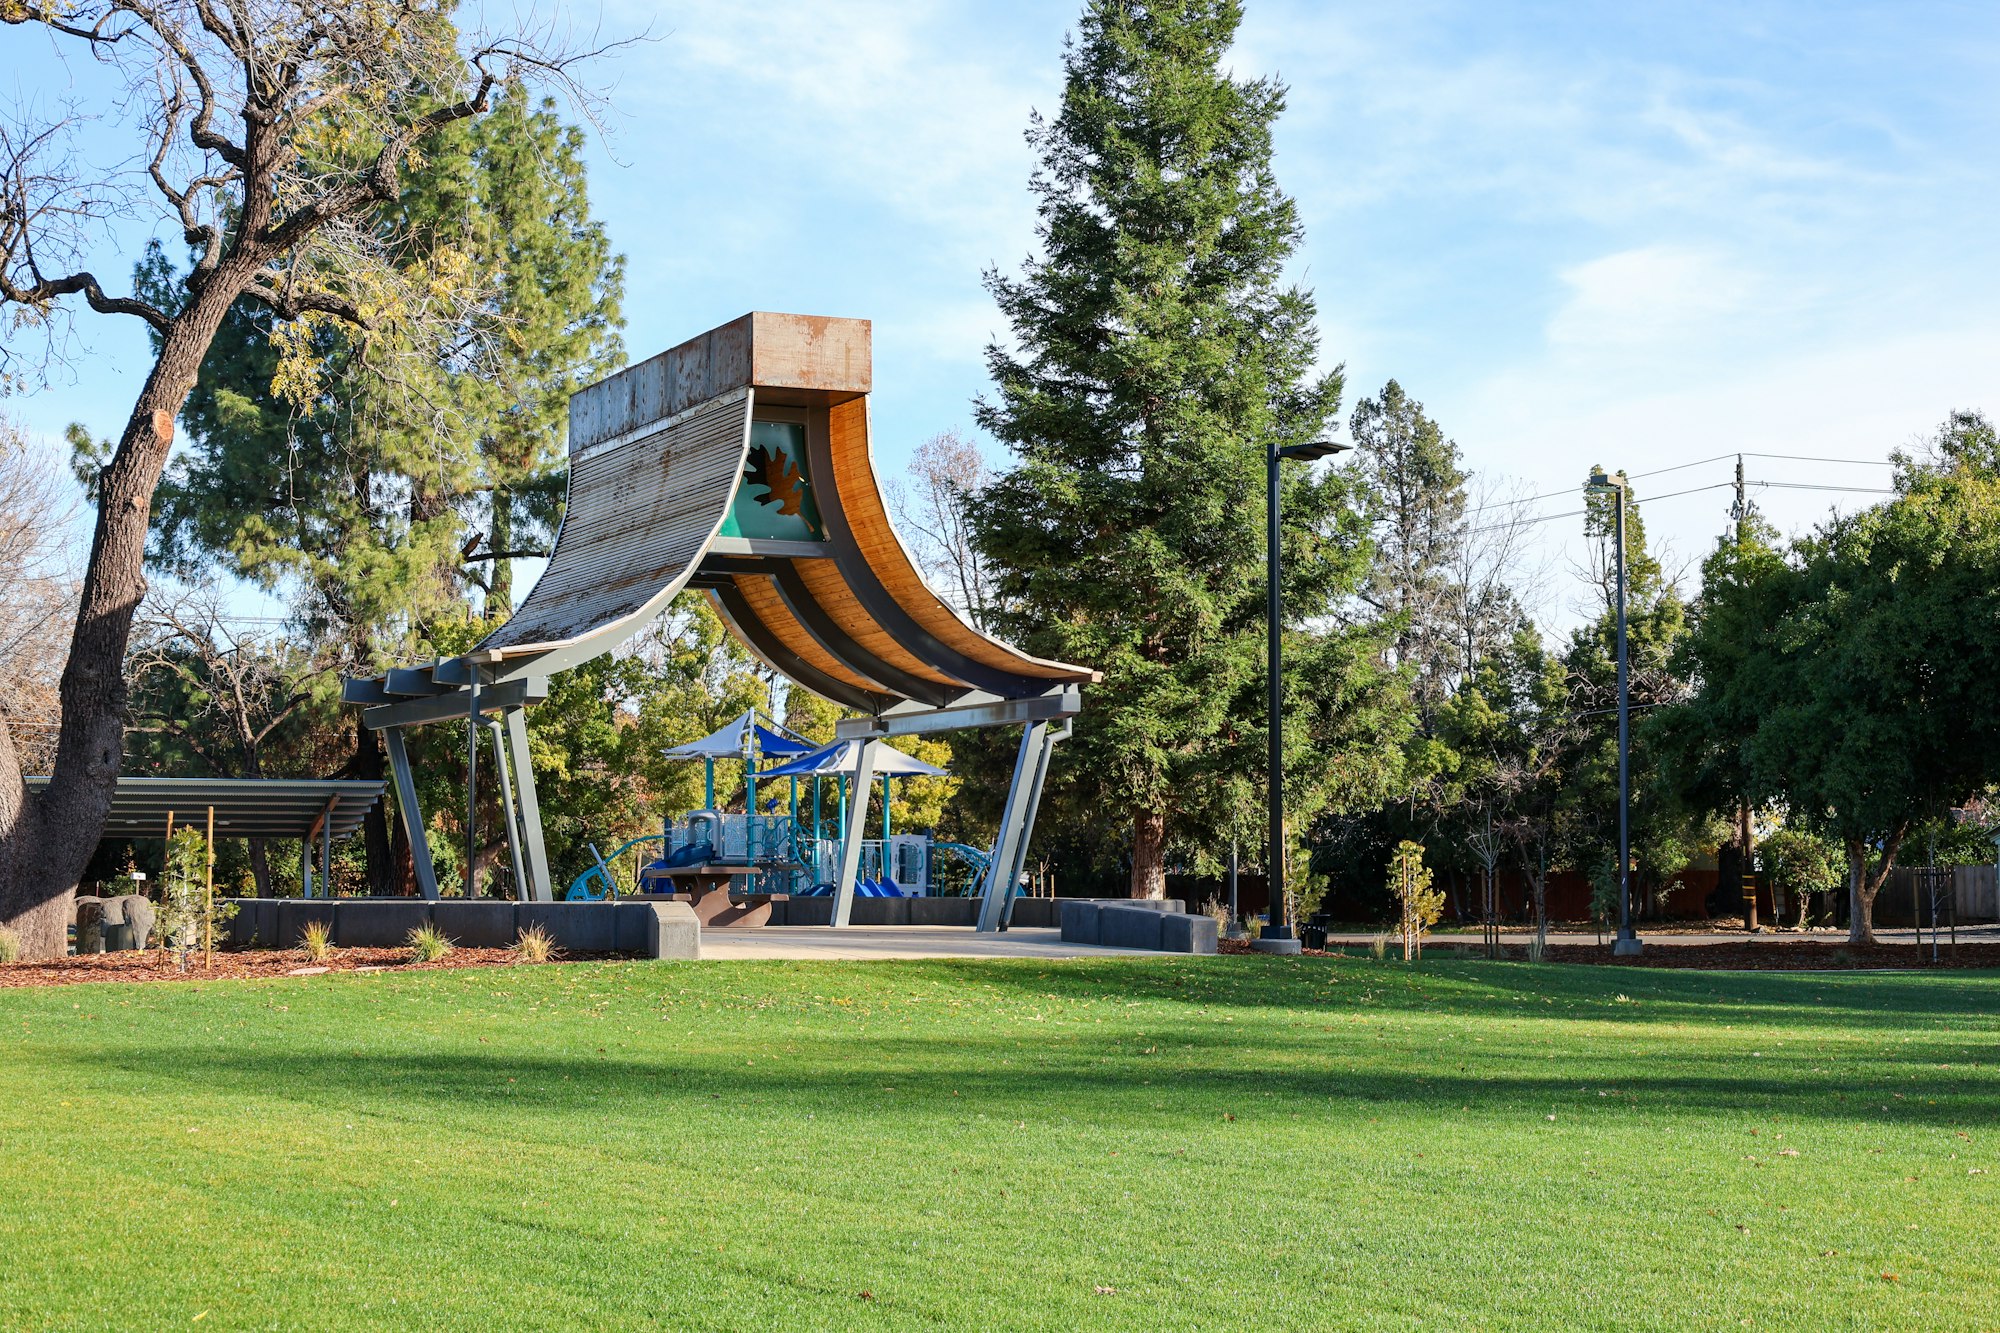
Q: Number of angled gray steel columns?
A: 4